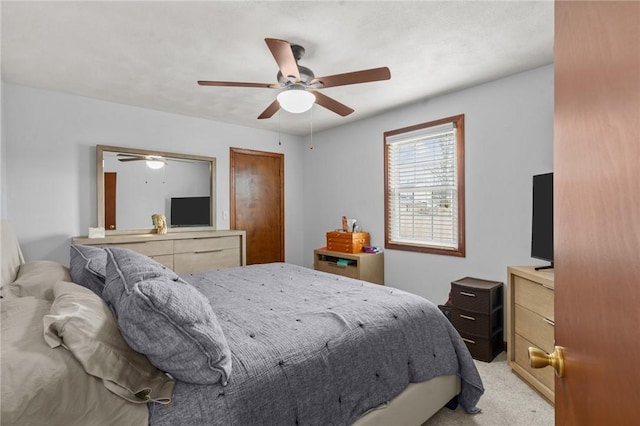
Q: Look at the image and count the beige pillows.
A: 2